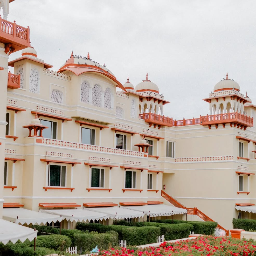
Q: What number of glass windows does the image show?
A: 13